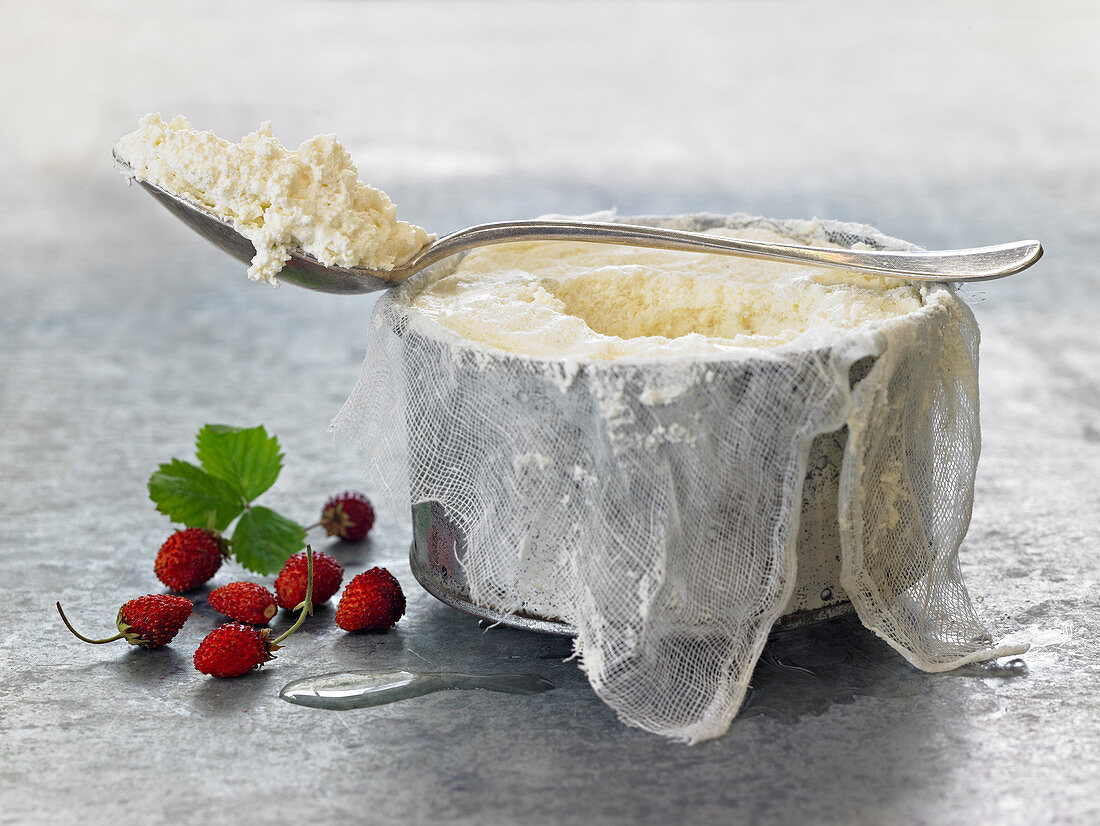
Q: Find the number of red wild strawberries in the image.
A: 7